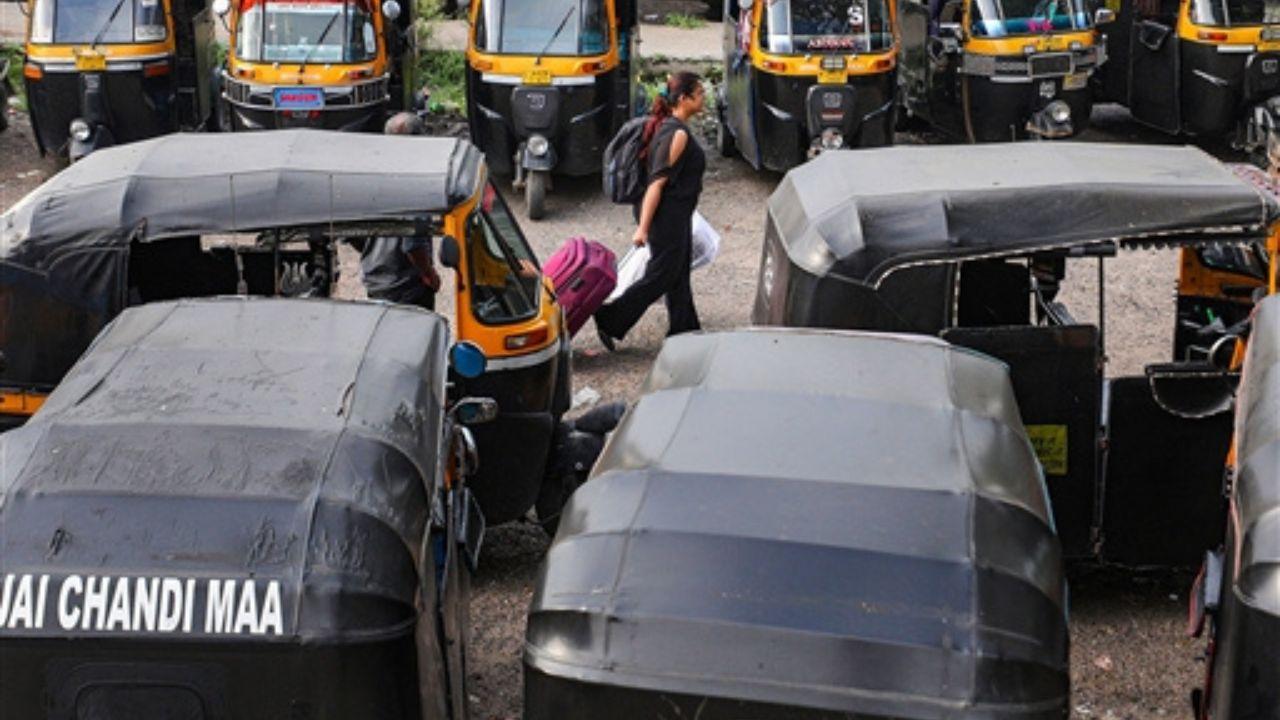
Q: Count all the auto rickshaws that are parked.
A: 11